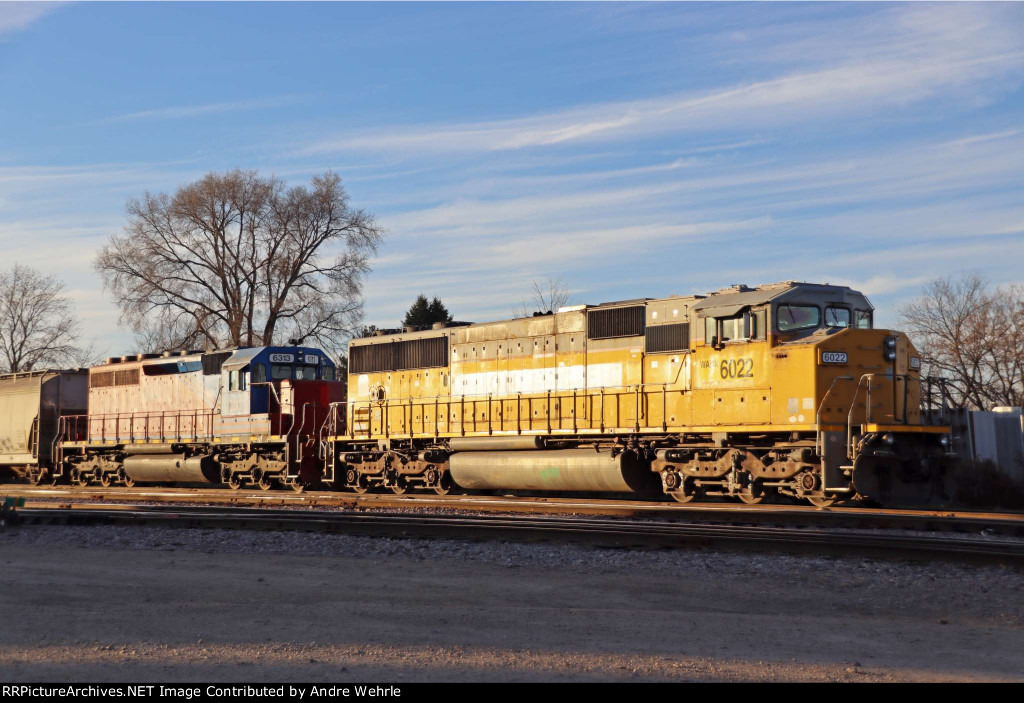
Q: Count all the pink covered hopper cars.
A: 0